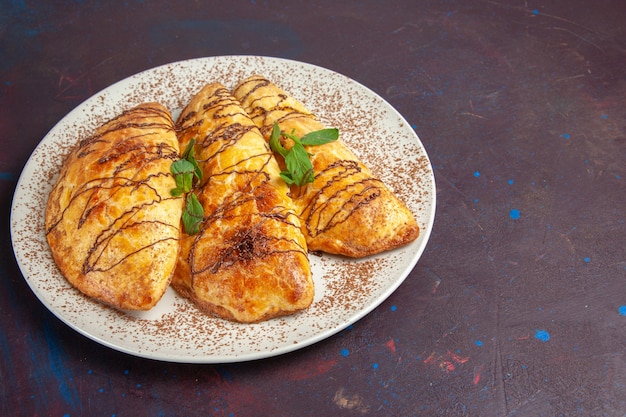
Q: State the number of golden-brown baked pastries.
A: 3